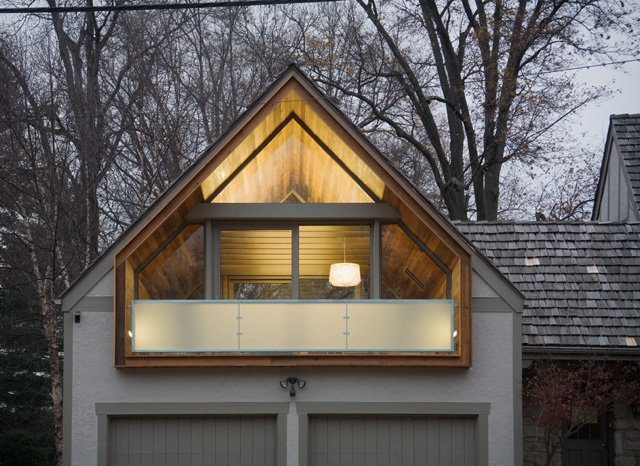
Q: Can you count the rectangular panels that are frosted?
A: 3